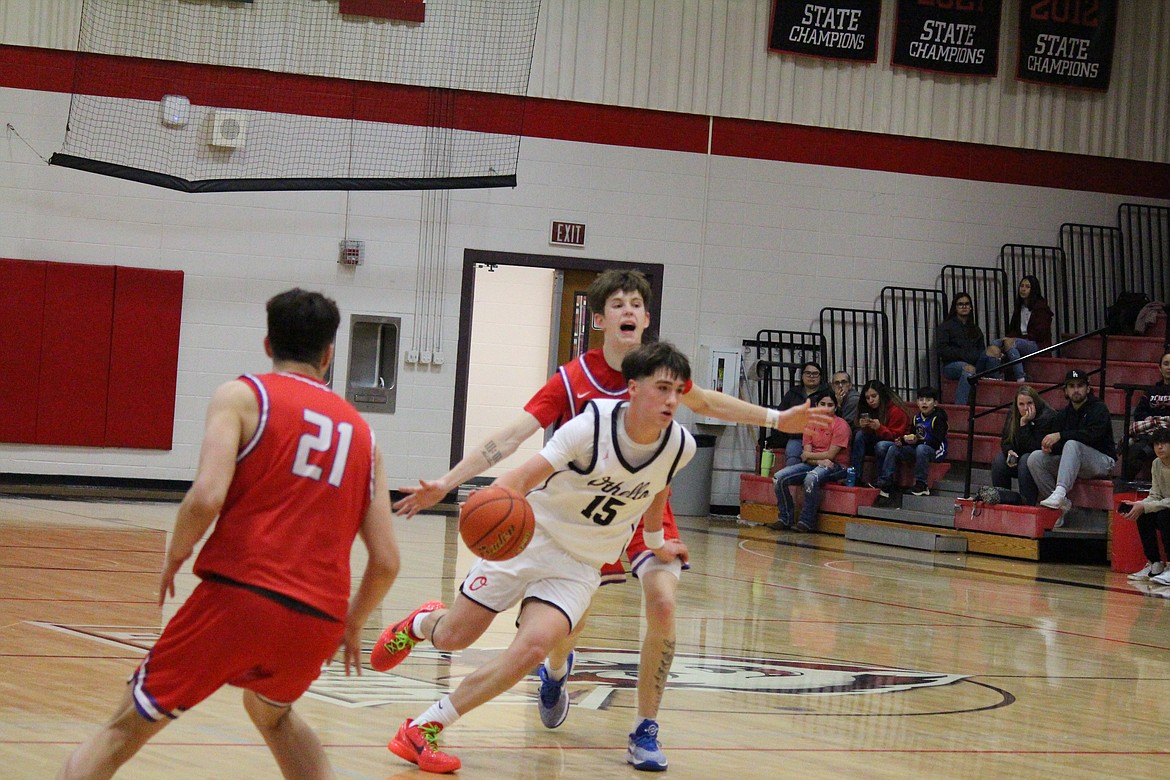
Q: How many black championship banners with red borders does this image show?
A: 3